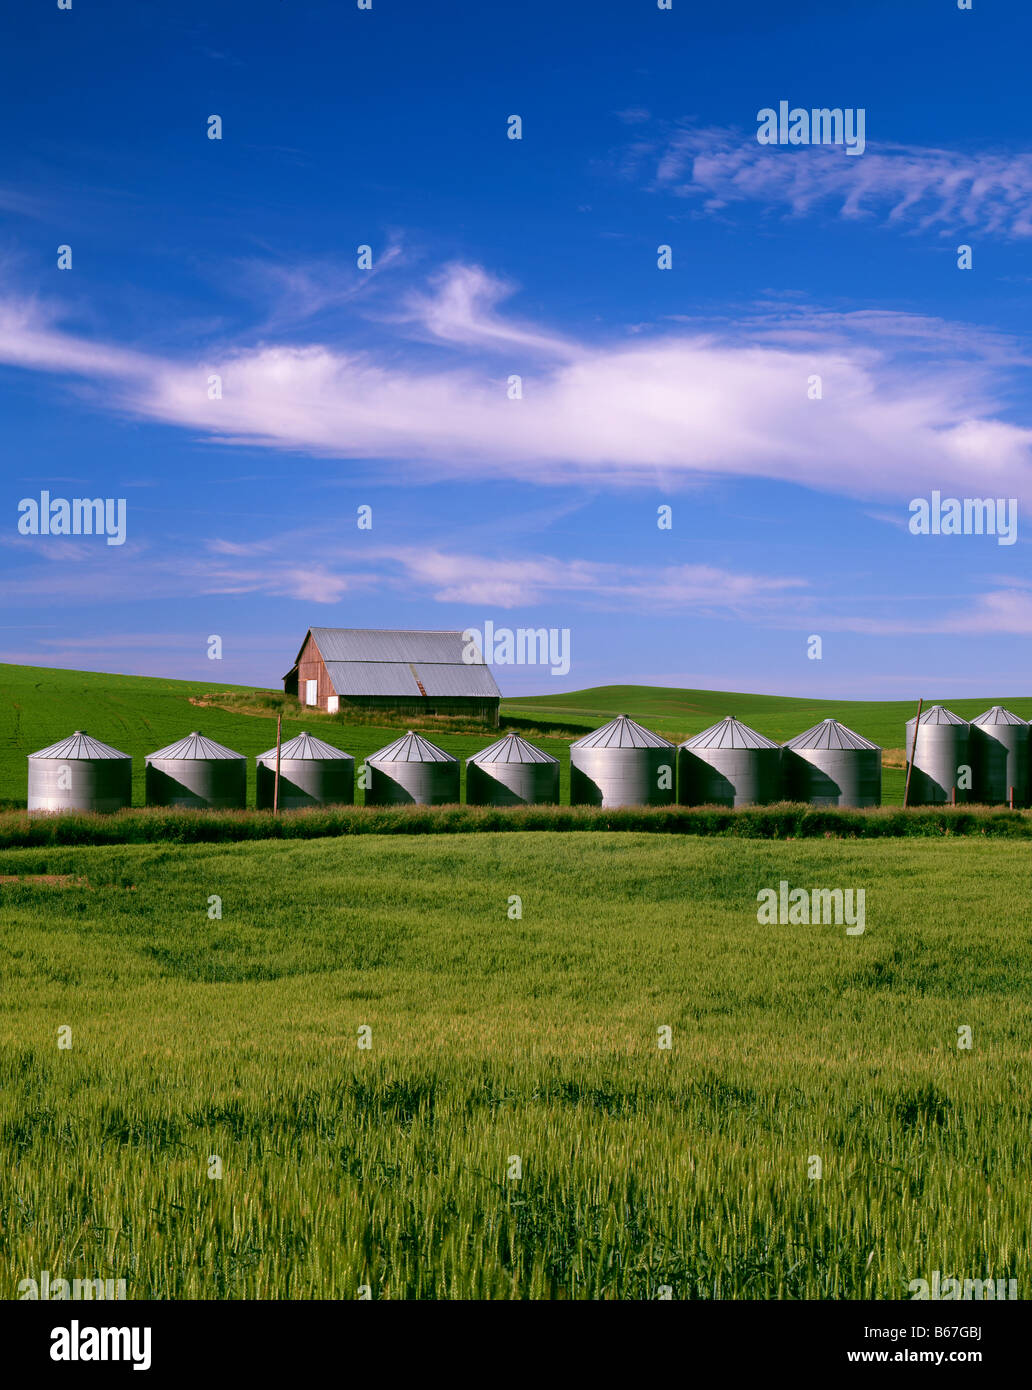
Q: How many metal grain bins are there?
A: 10